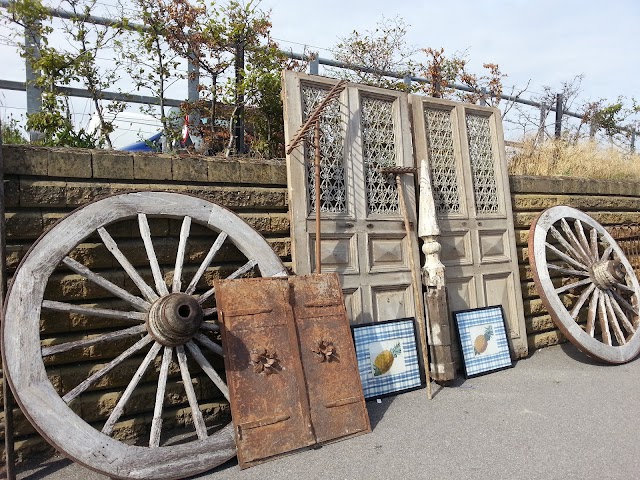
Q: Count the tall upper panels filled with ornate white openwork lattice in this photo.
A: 4